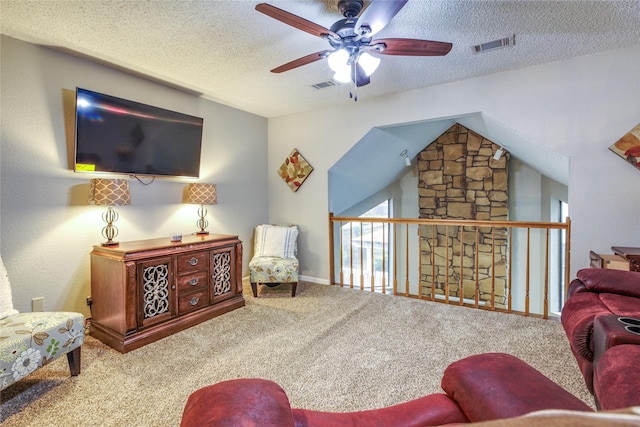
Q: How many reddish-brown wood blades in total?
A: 3